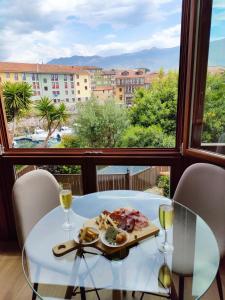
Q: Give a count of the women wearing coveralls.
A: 0